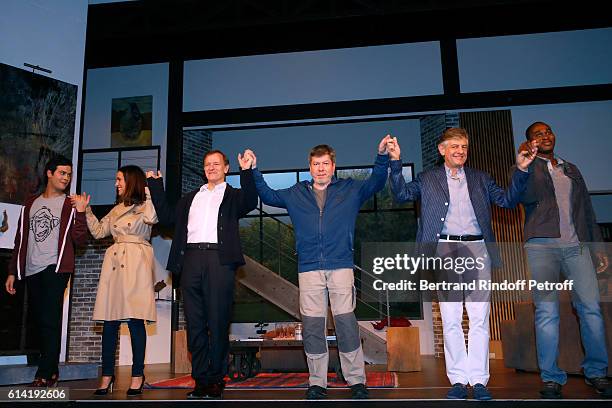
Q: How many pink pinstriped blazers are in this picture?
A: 0